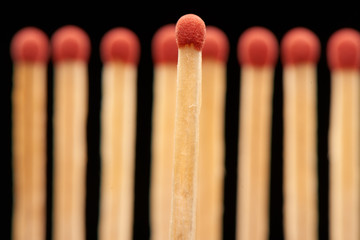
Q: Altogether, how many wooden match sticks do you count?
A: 9